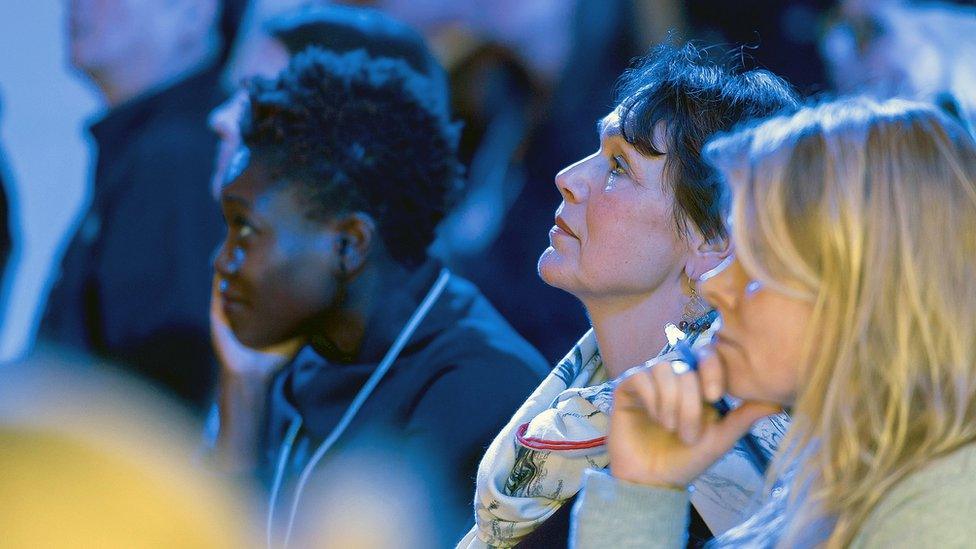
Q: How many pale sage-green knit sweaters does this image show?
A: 1